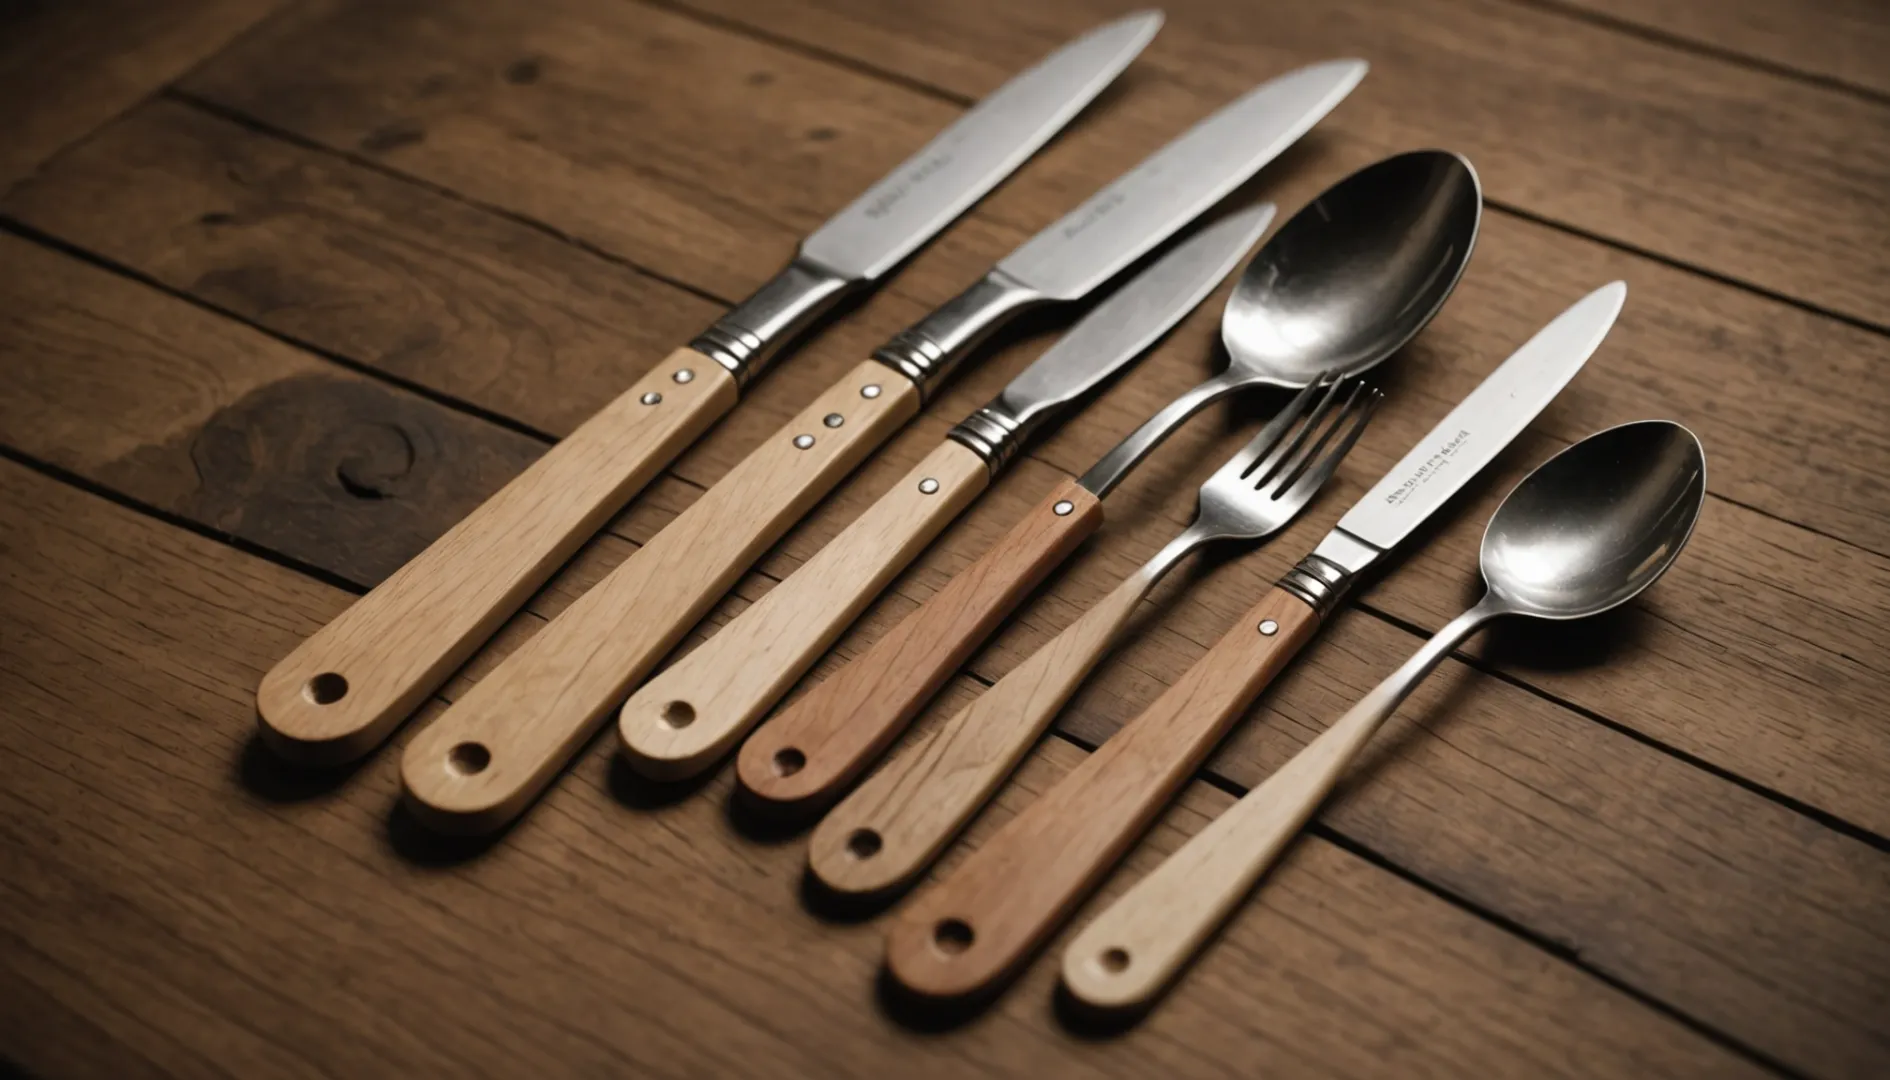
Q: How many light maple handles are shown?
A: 5